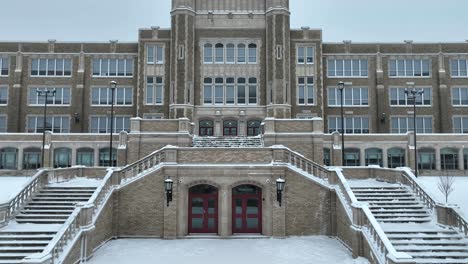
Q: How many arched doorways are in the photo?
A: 5